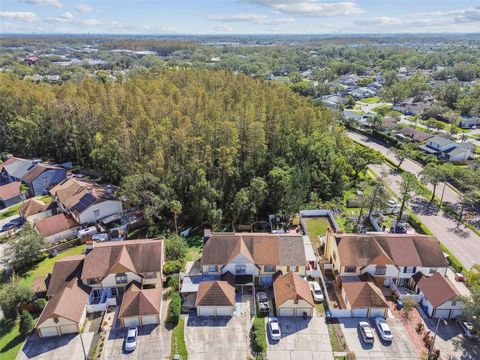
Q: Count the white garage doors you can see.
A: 12